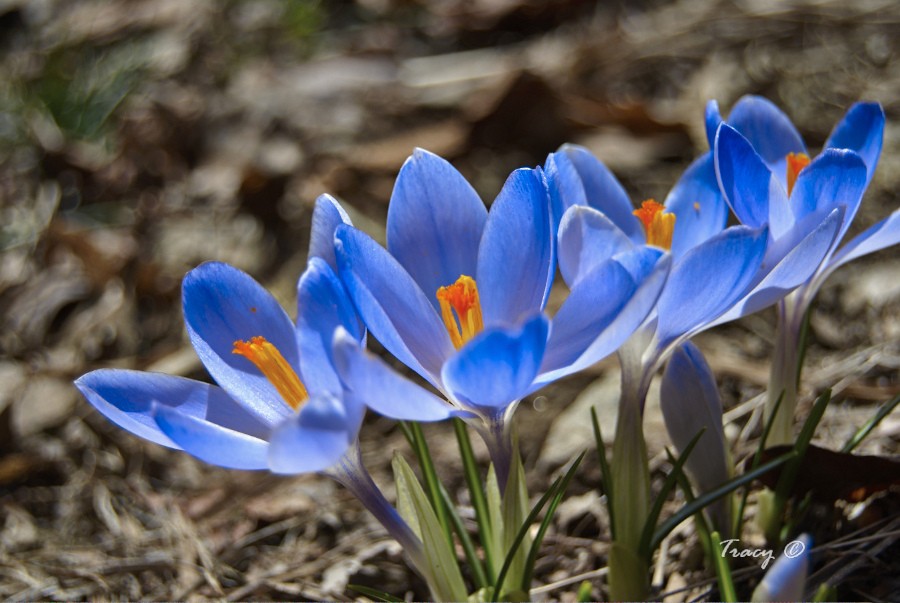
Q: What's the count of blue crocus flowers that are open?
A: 4